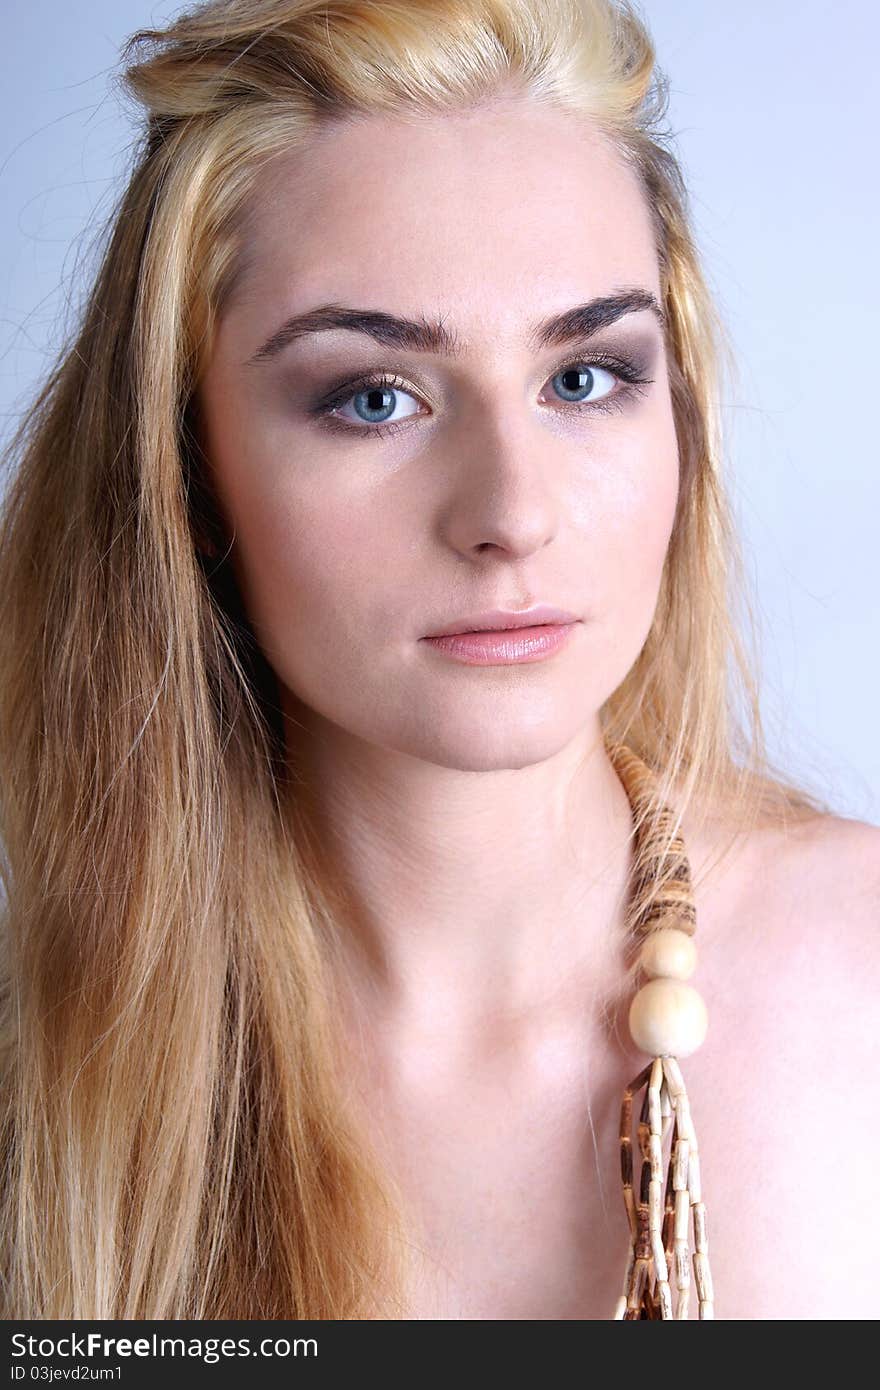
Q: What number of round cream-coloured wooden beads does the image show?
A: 2